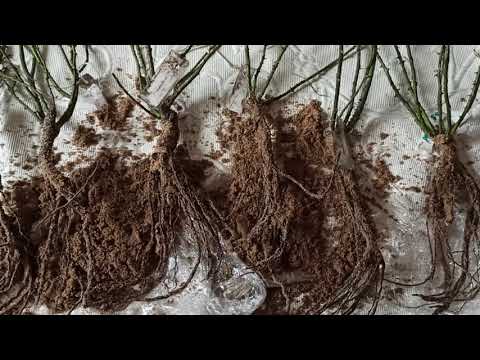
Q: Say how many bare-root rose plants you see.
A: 5